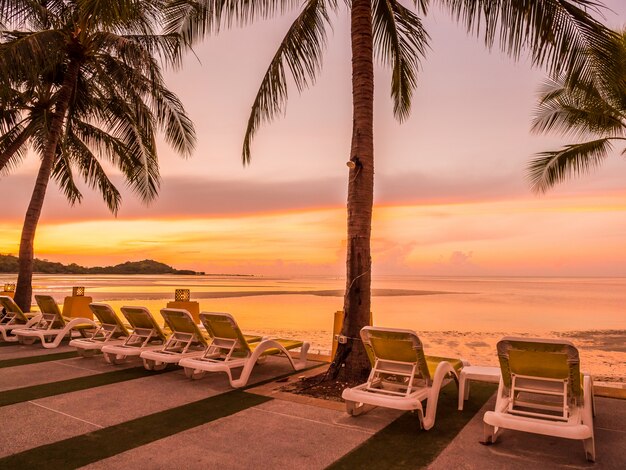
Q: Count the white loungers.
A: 8